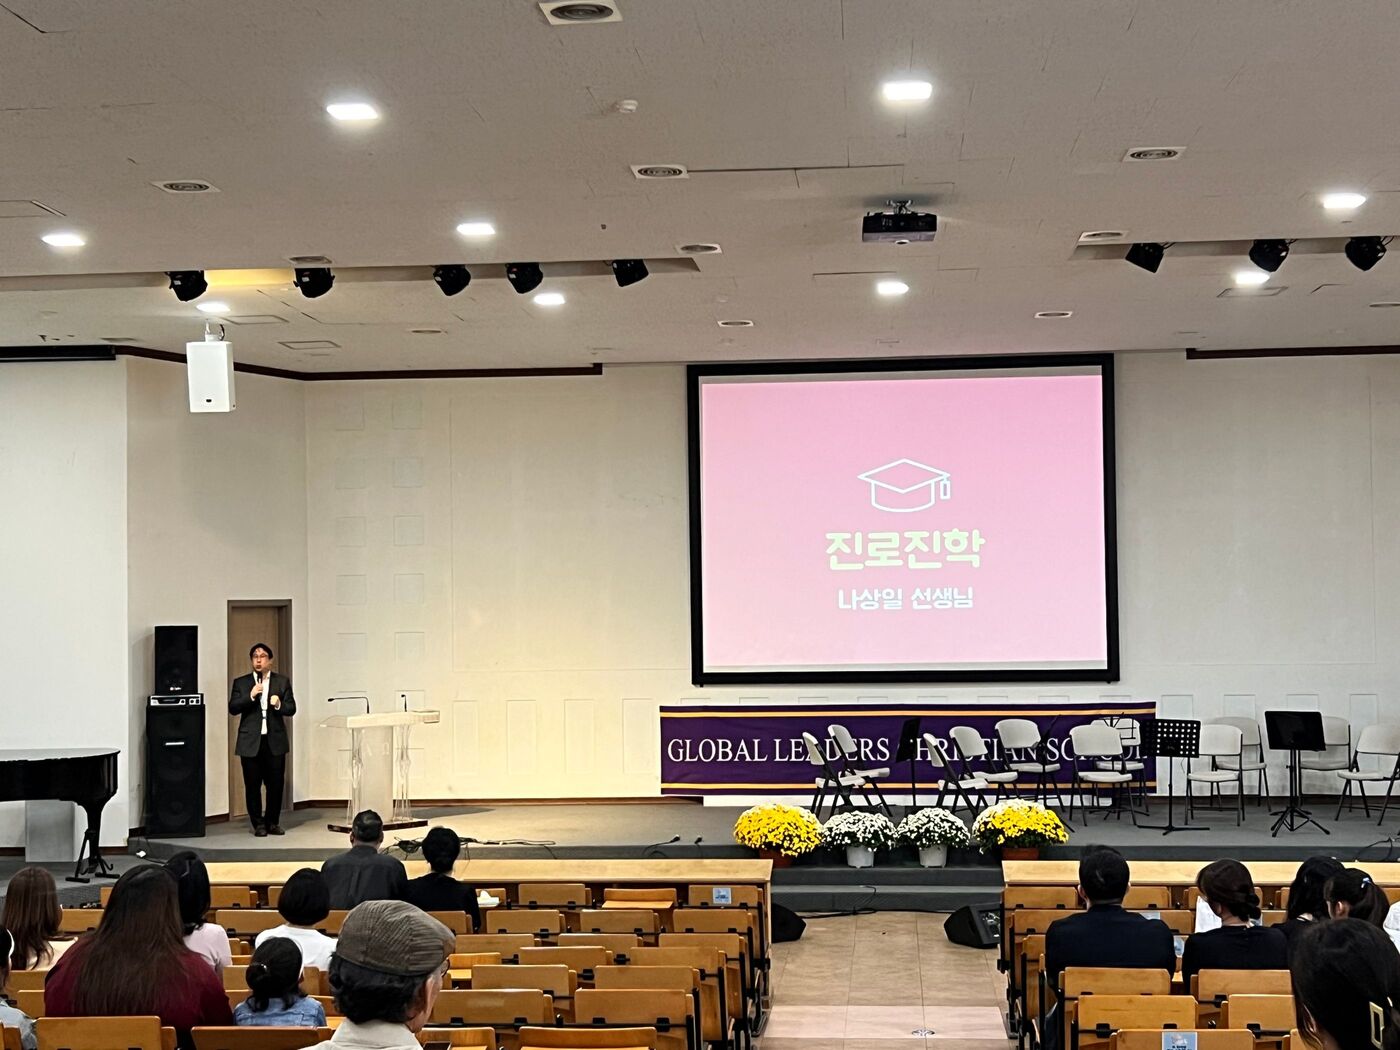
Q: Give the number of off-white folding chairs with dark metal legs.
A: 11